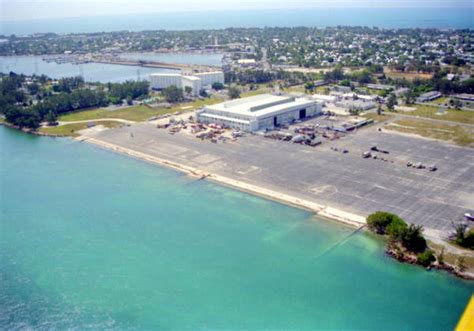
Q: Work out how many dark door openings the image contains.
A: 2